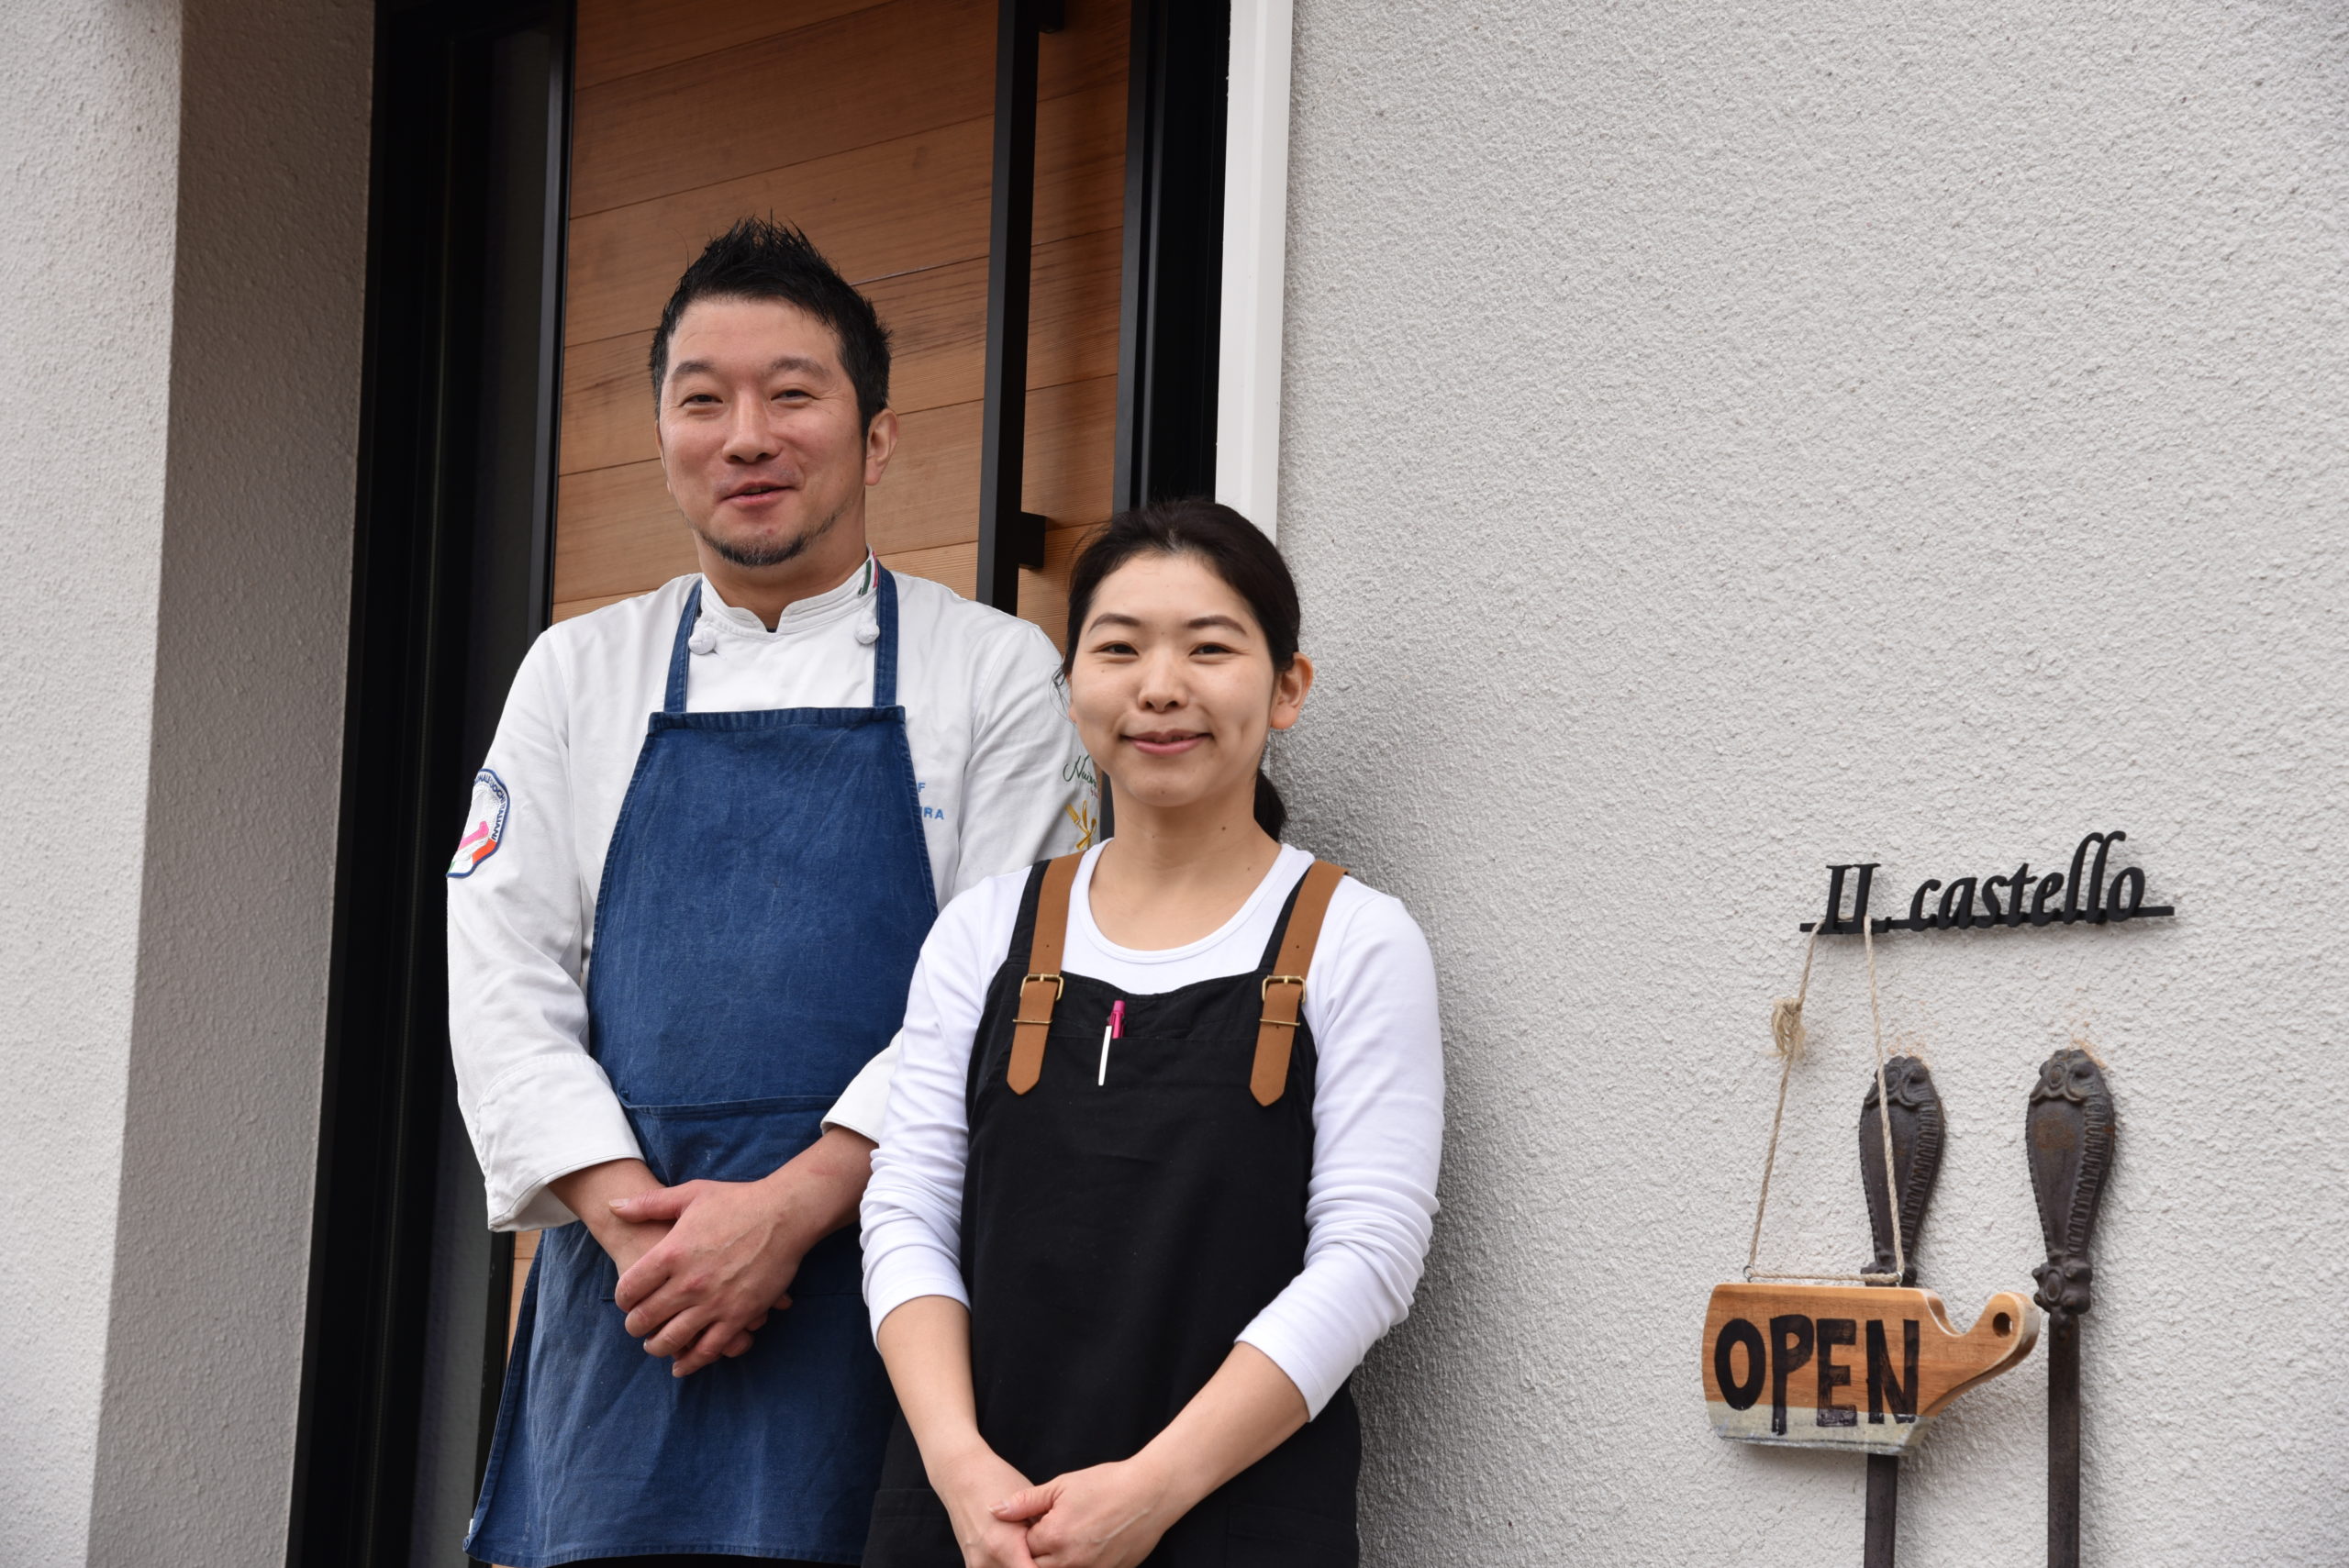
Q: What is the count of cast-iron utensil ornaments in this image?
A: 2